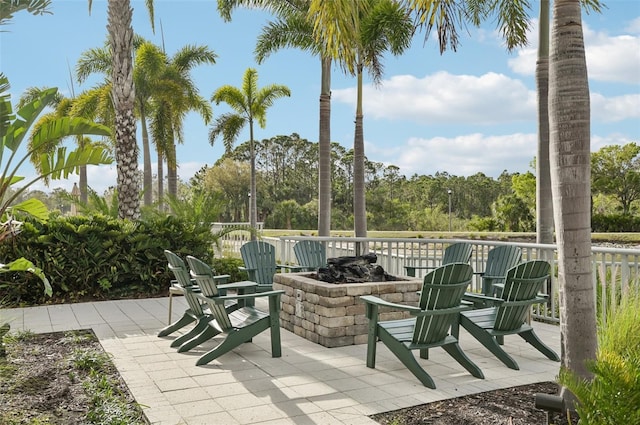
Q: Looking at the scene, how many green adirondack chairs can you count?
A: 8